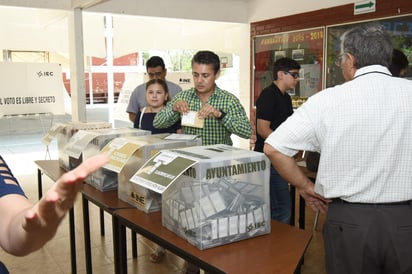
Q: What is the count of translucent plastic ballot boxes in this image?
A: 4